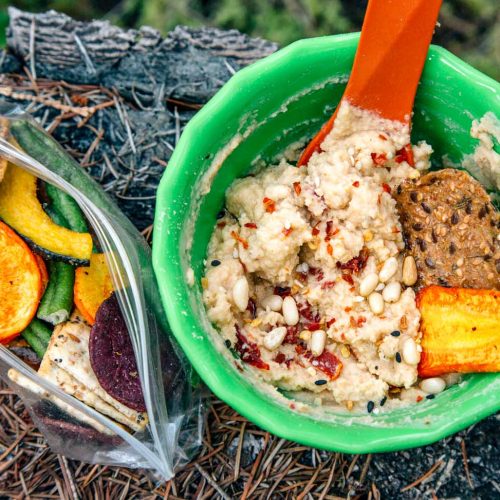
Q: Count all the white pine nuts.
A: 11